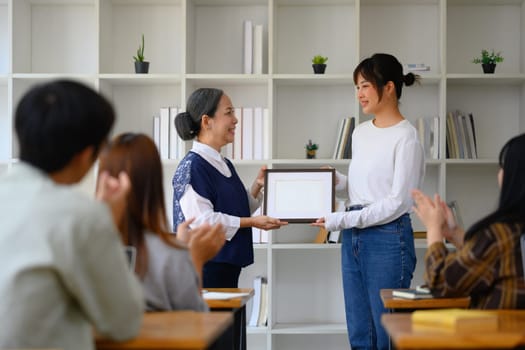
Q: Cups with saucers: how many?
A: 0